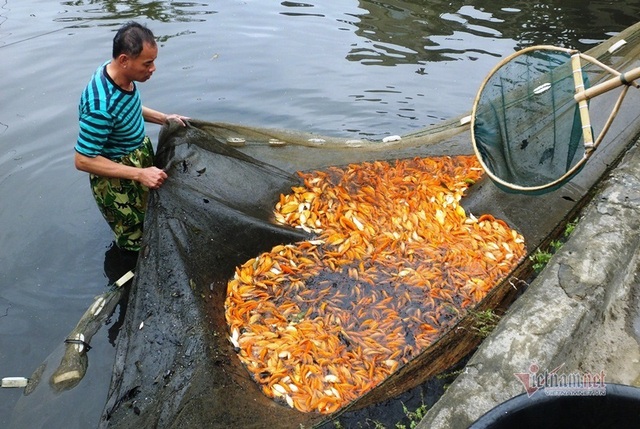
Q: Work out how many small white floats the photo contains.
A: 13